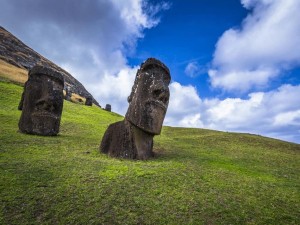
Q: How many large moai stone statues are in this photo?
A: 2